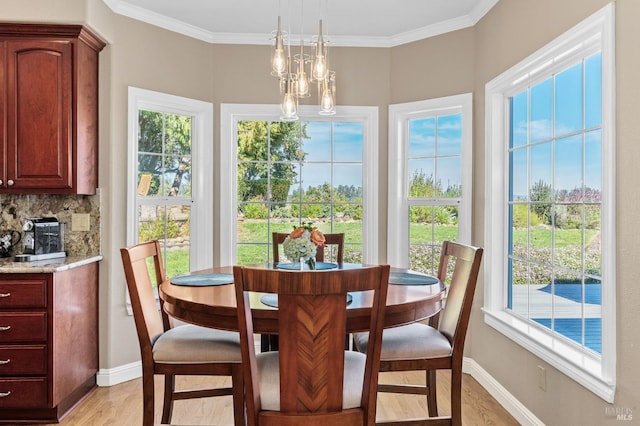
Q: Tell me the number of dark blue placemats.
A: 4